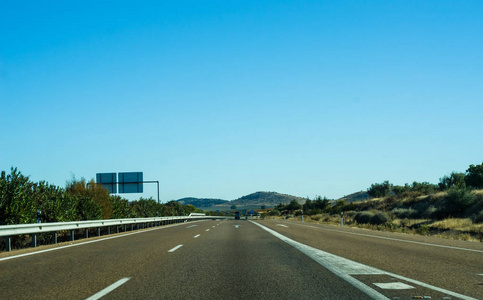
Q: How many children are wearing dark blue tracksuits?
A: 0